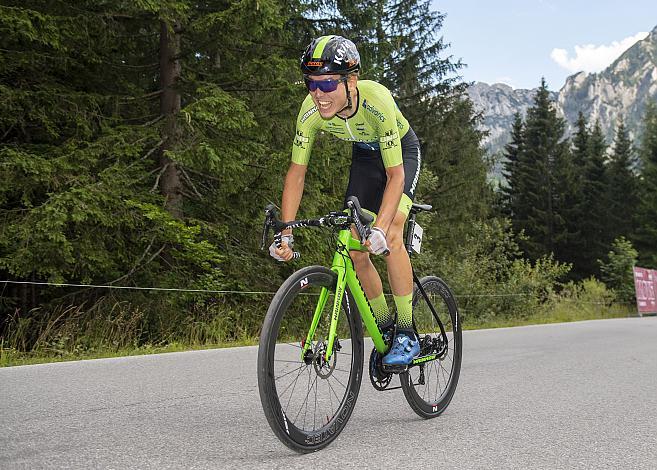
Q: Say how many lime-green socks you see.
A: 2